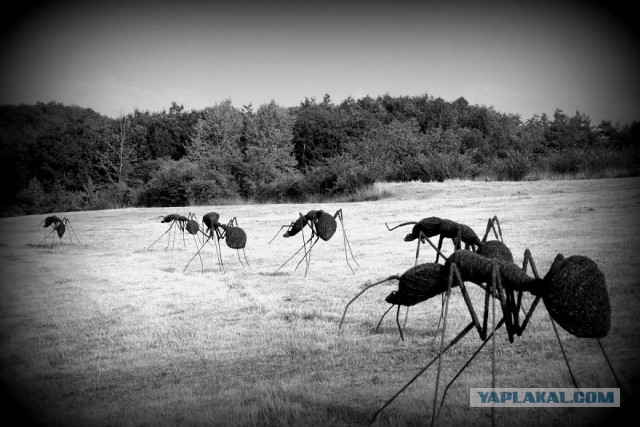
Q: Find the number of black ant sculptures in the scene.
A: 6